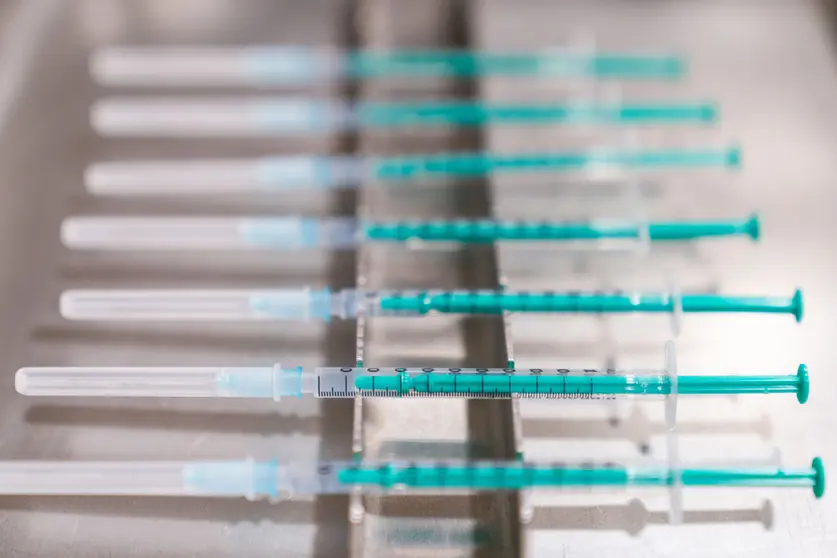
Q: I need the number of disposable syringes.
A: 7